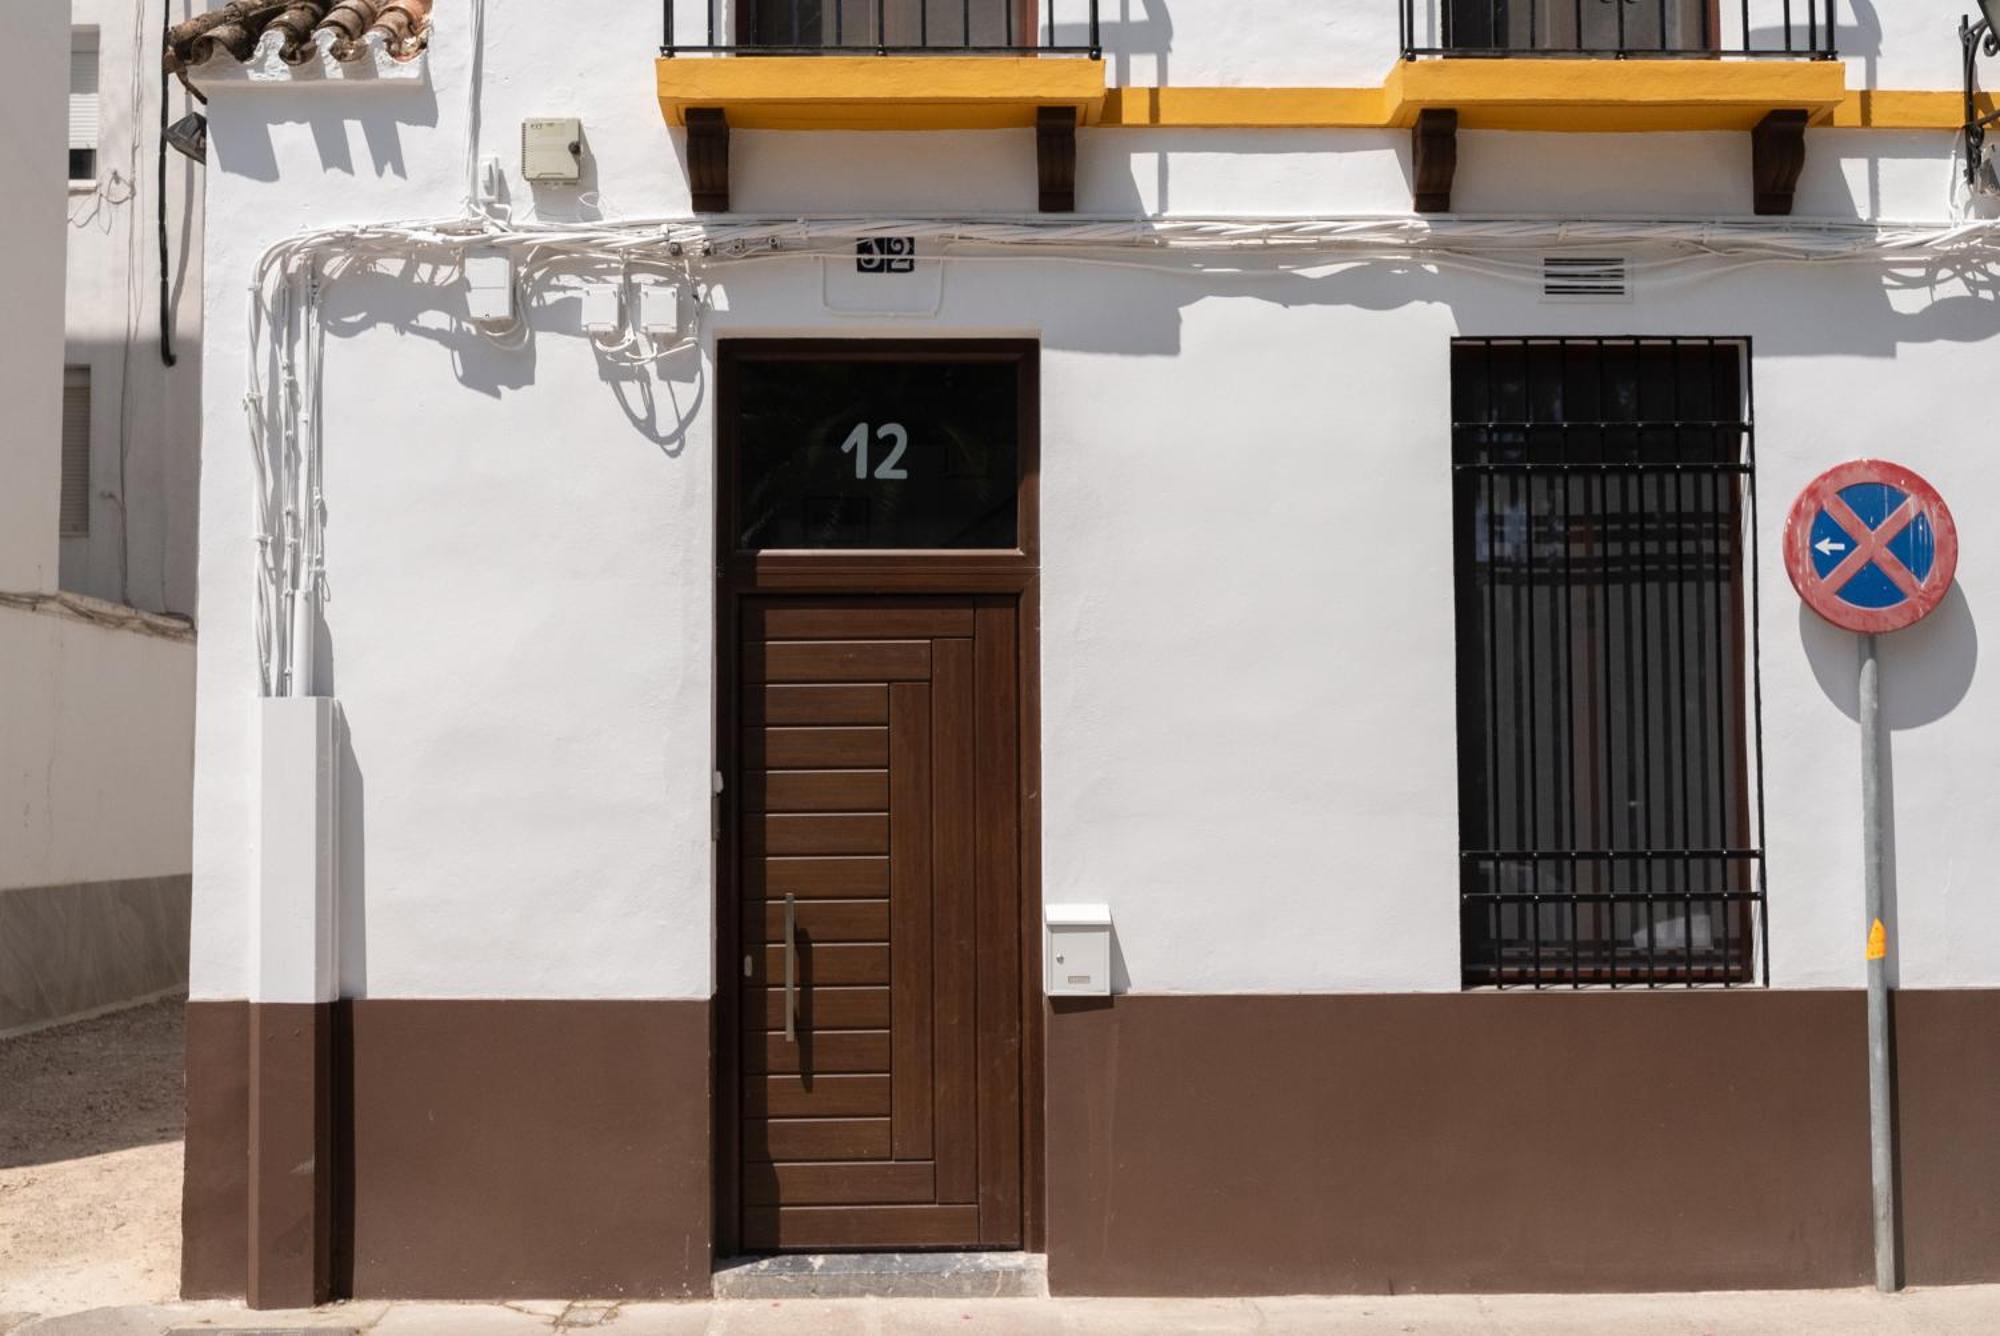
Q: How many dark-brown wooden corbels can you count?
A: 4